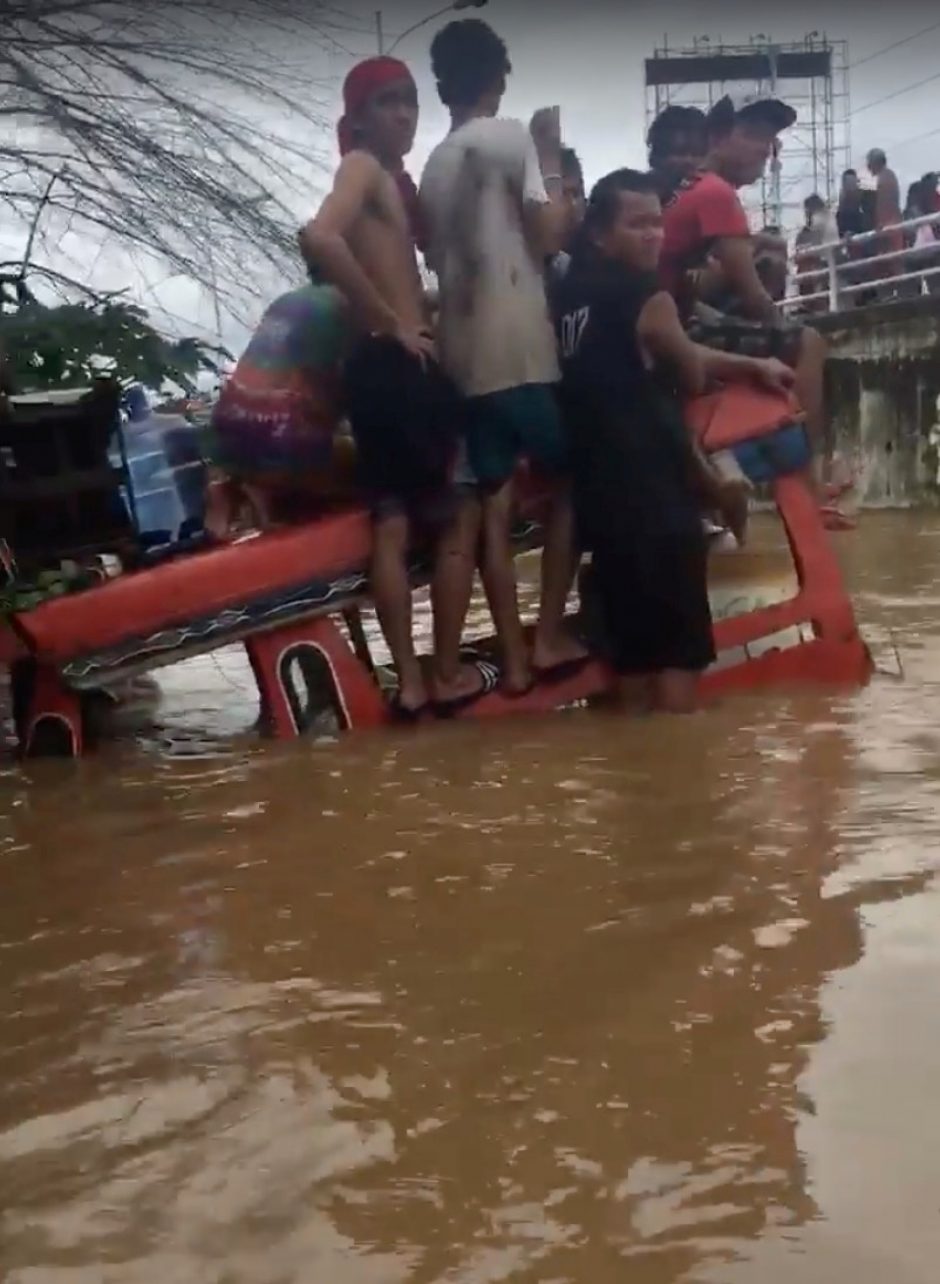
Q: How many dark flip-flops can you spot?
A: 4